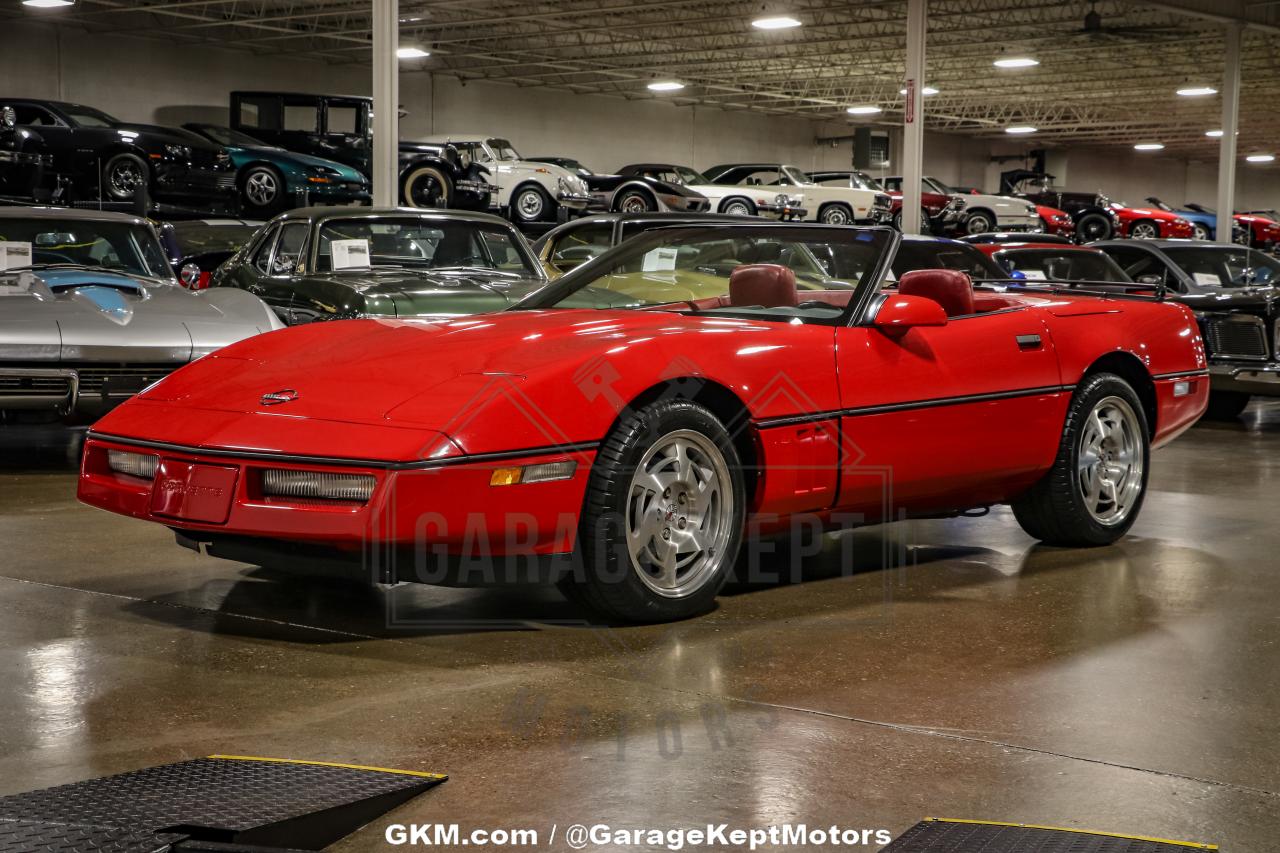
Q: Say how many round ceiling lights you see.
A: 12